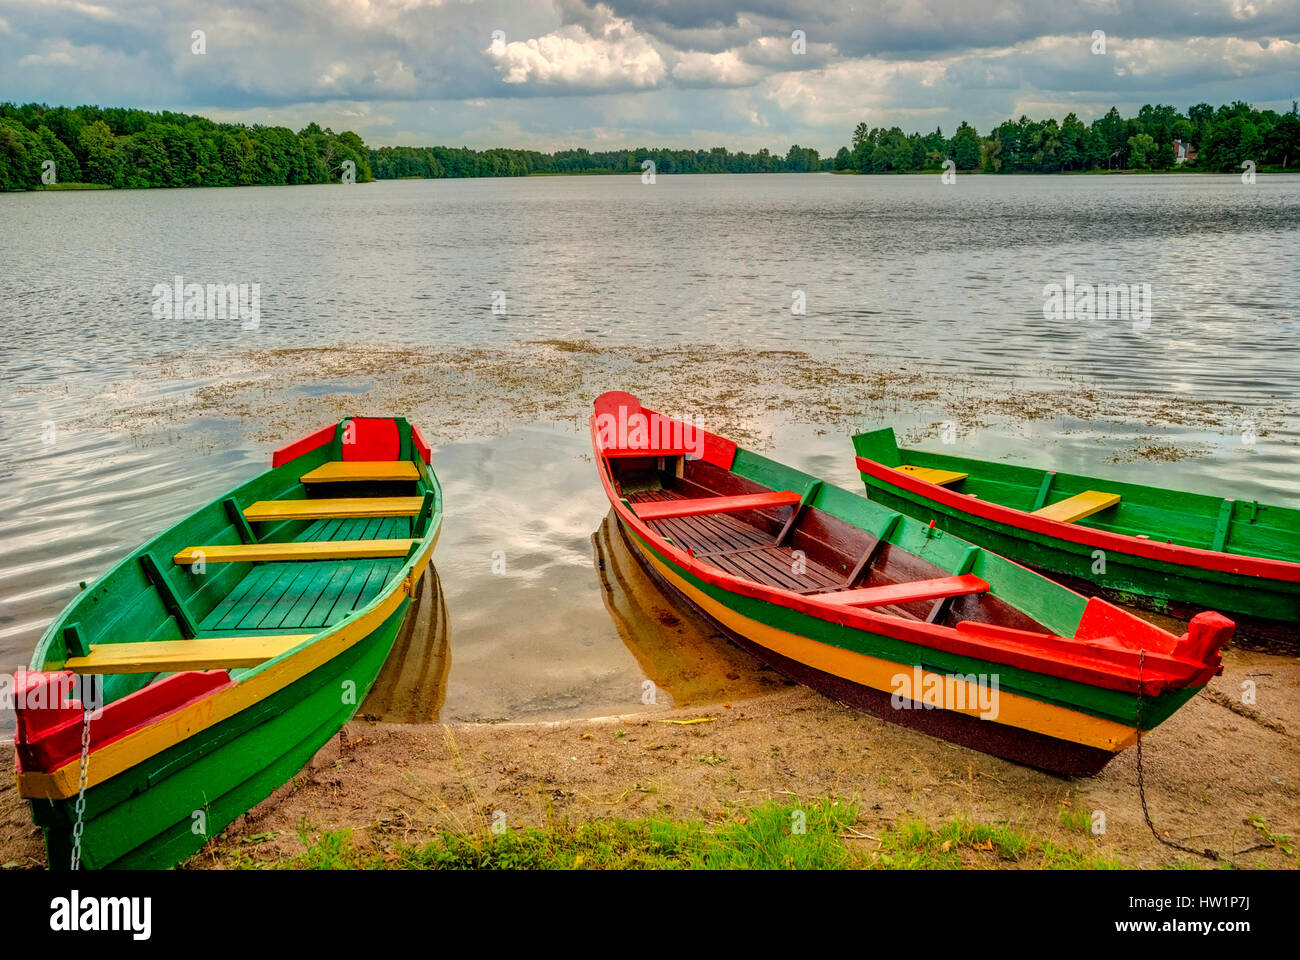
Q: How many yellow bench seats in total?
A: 6